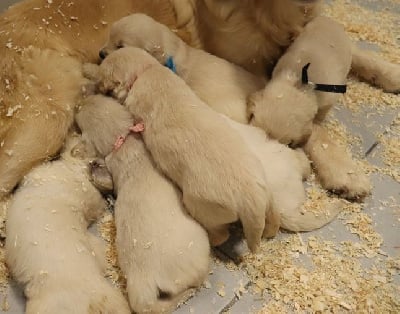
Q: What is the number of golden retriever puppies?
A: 6